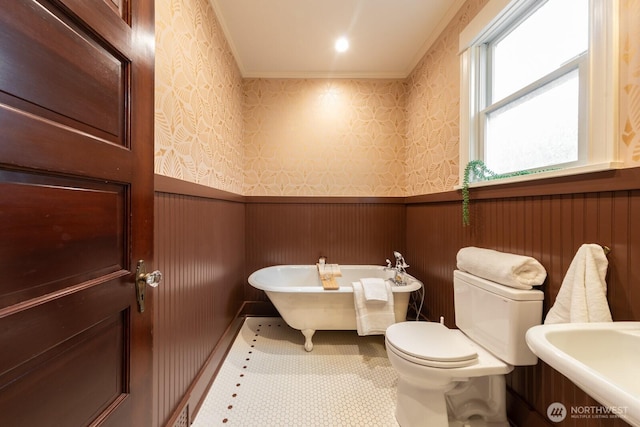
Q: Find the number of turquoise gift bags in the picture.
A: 0